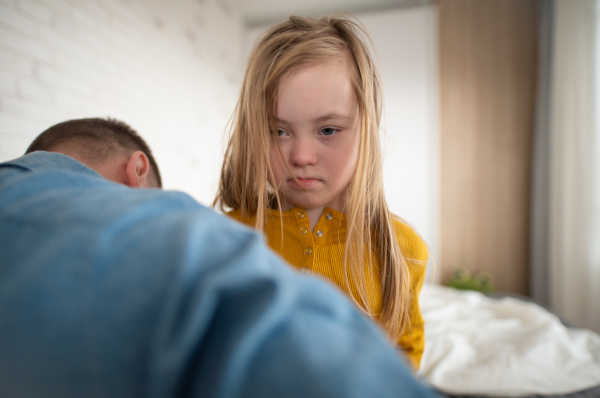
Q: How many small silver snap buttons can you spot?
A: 6